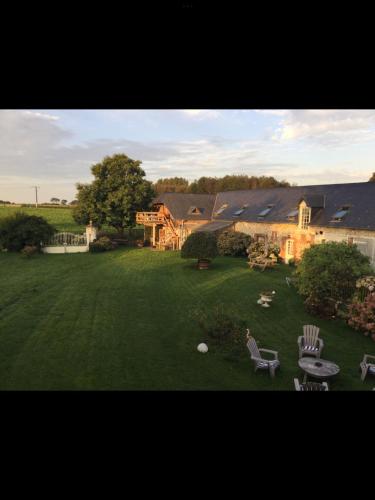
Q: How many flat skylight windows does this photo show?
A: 5